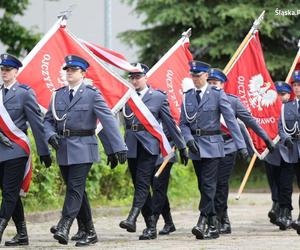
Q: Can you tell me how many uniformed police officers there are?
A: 7